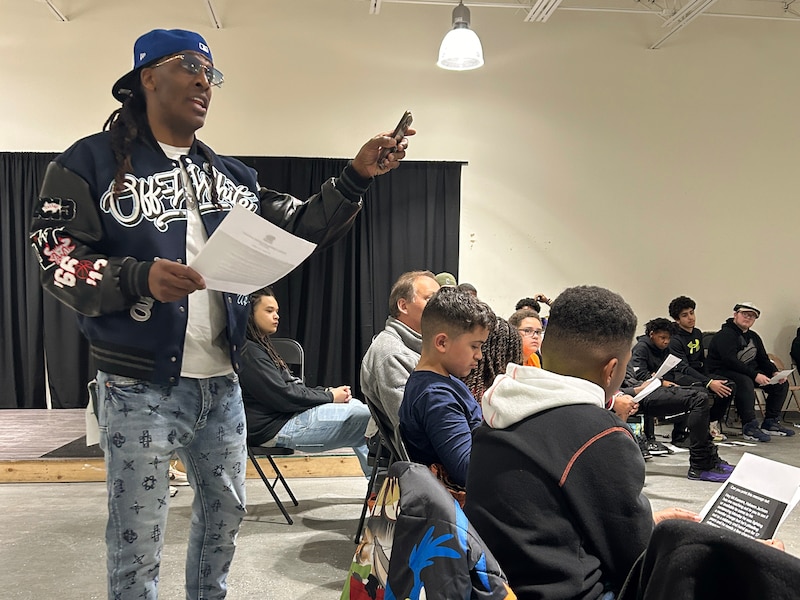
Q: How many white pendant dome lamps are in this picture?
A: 1